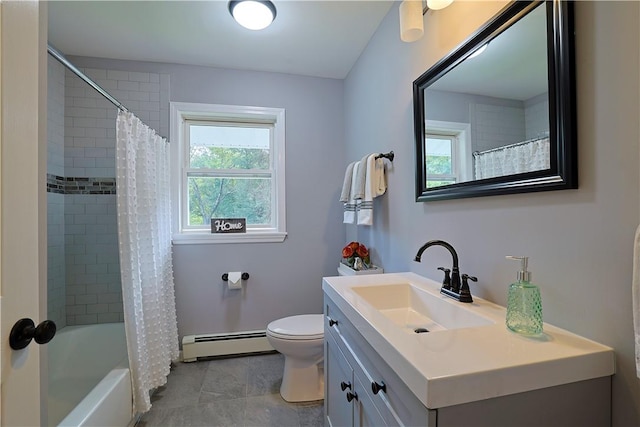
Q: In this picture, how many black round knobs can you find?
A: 5